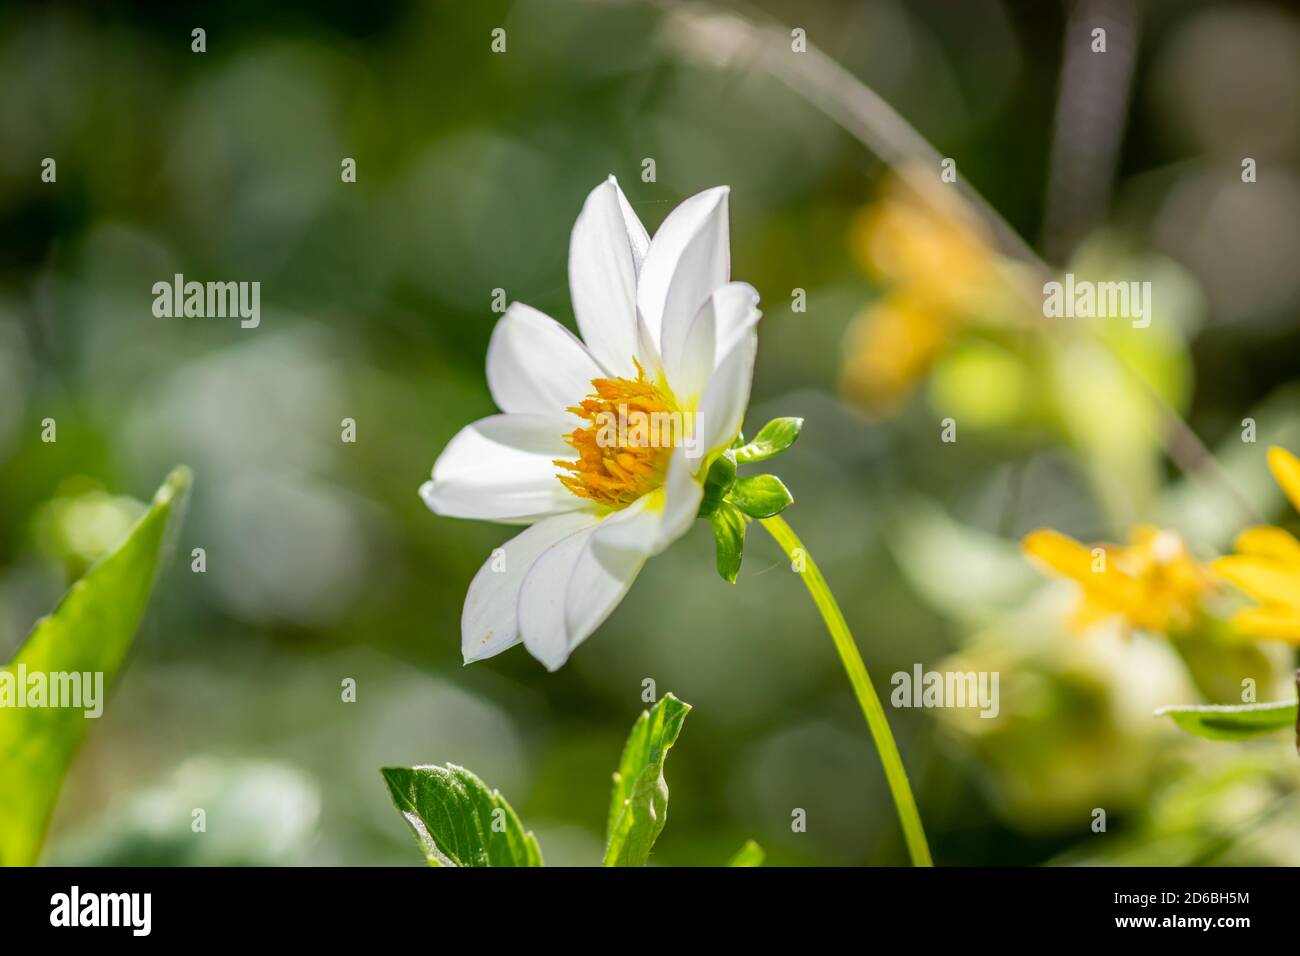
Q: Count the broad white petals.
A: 8